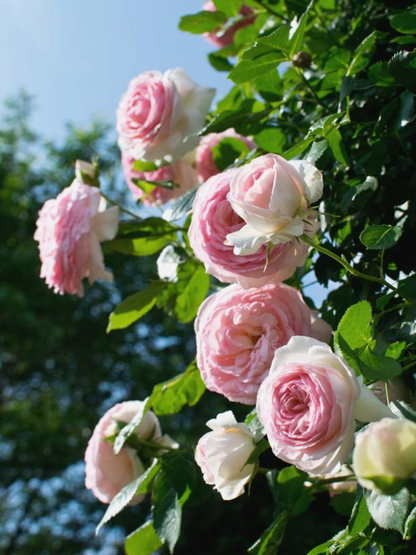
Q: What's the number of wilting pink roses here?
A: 0